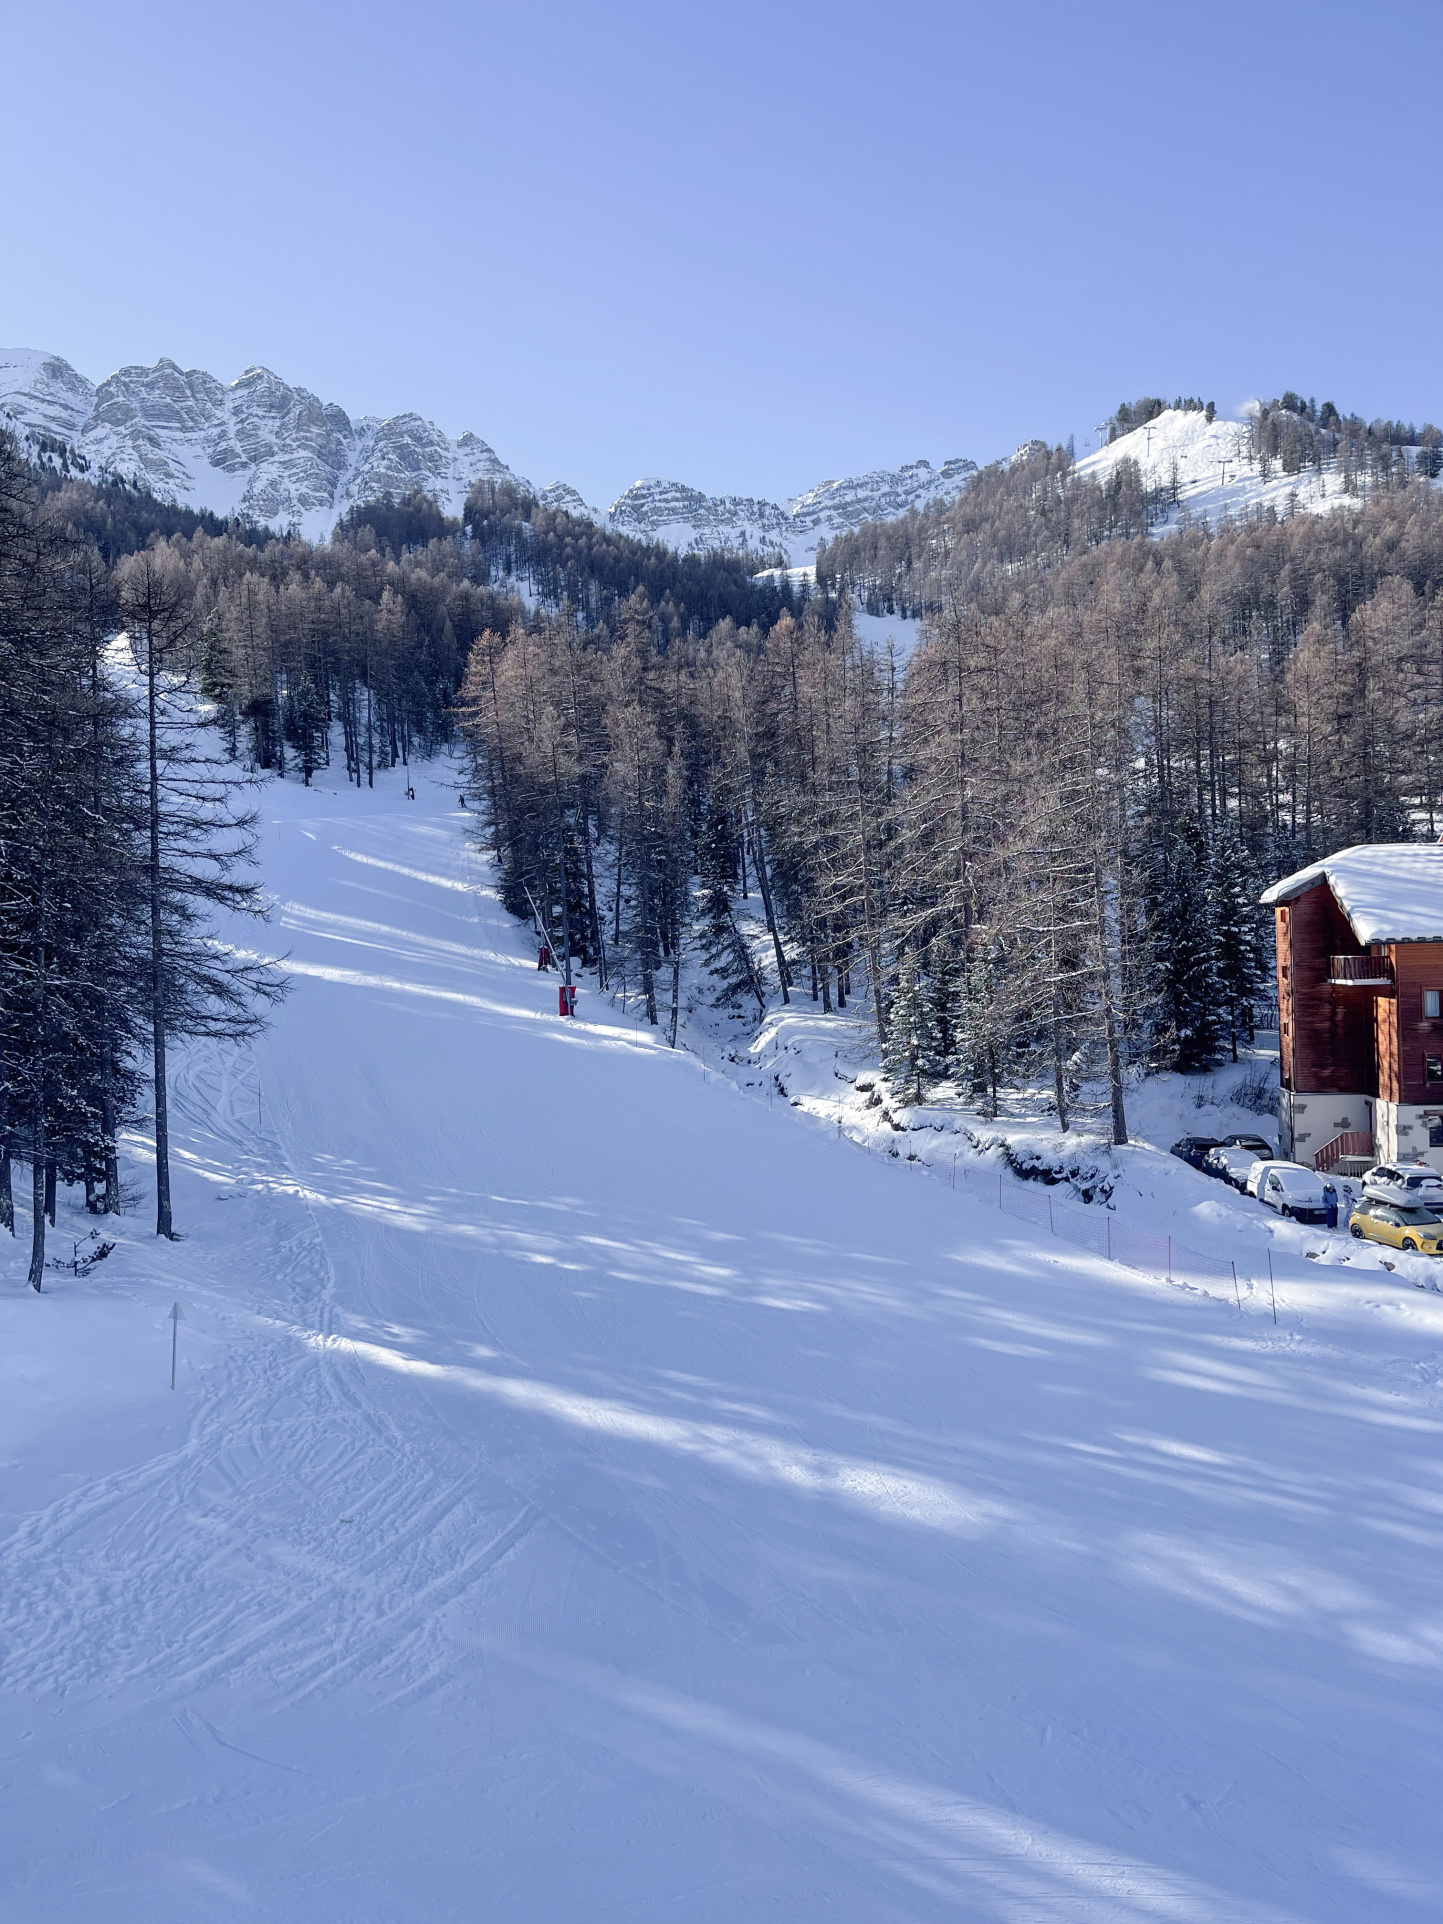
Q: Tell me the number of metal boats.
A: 0